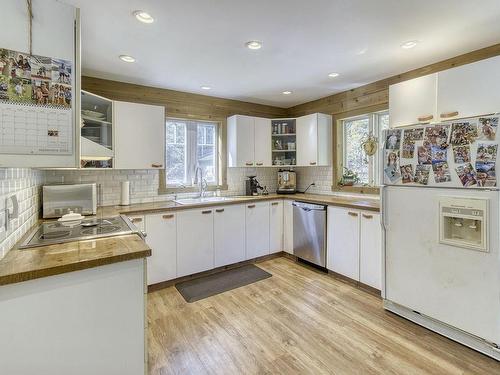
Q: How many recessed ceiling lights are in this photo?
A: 7